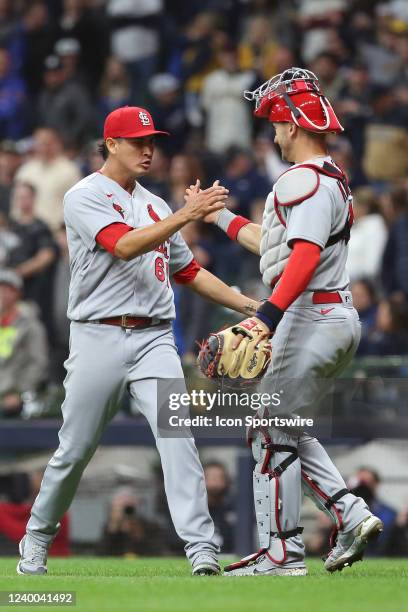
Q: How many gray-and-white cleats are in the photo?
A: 4